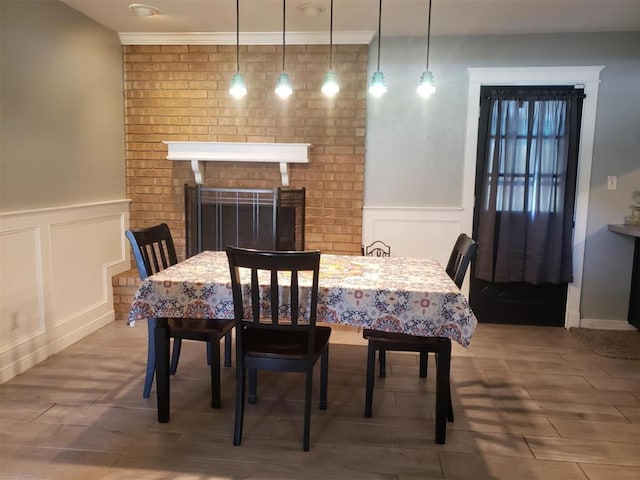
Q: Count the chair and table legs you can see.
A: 15